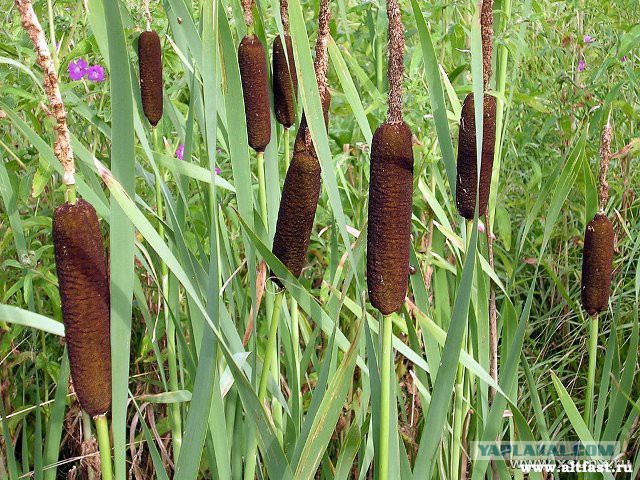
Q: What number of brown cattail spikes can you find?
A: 8